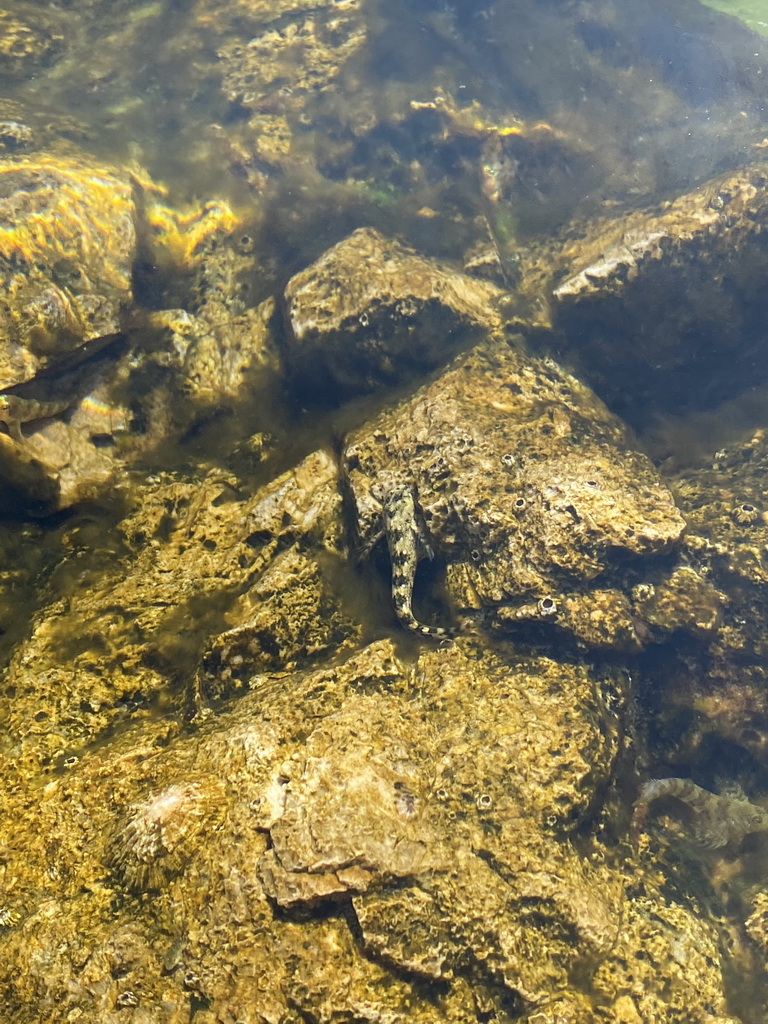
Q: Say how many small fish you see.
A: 3